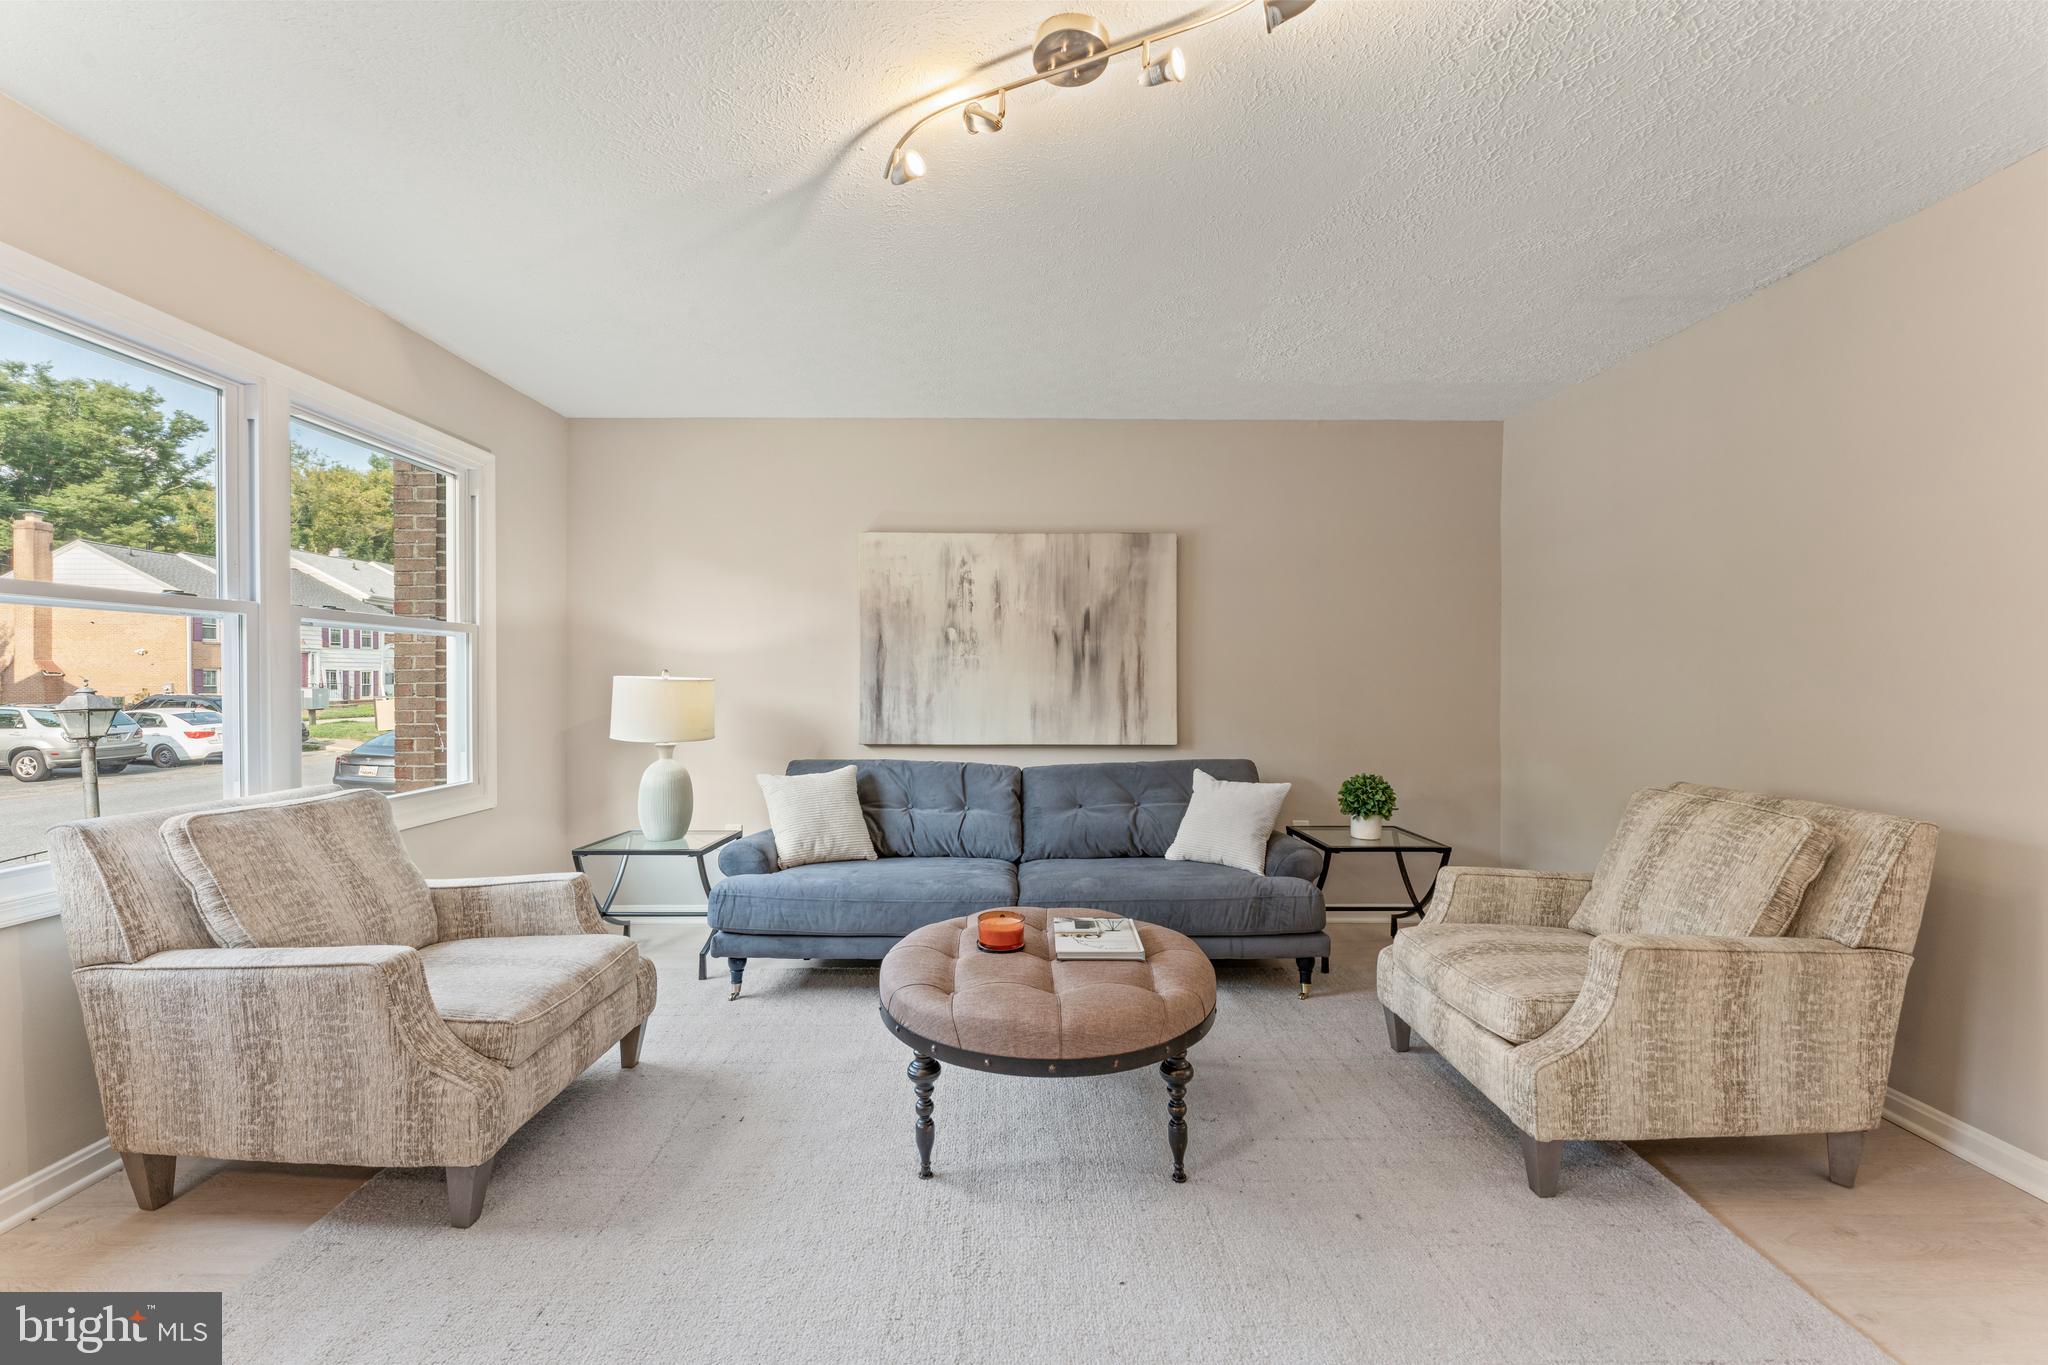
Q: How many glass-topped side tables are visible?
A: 2